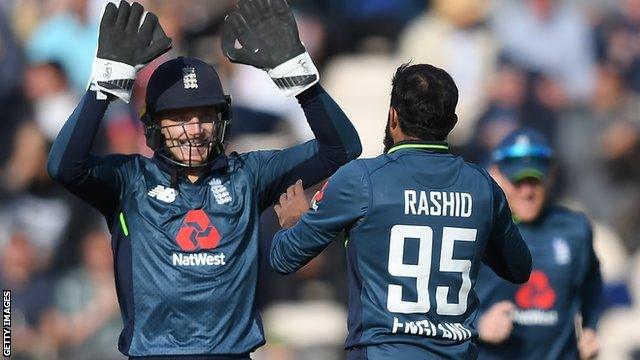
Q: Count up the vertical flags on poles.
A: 0